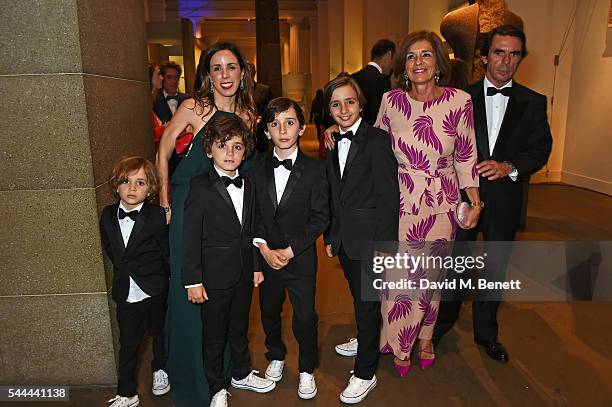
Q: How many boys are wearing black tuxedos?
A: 4